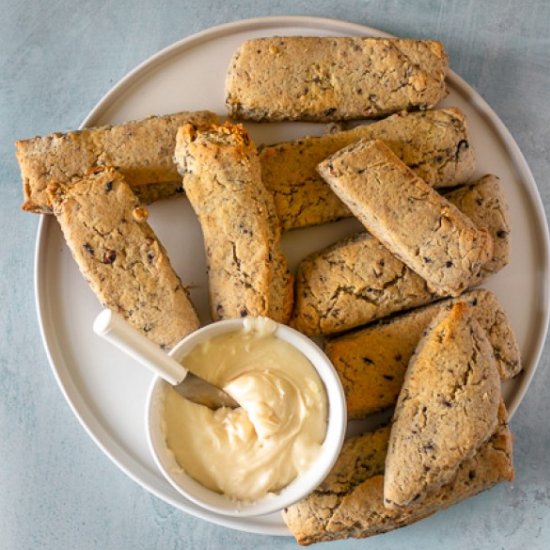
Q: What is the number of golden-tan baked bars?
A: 10